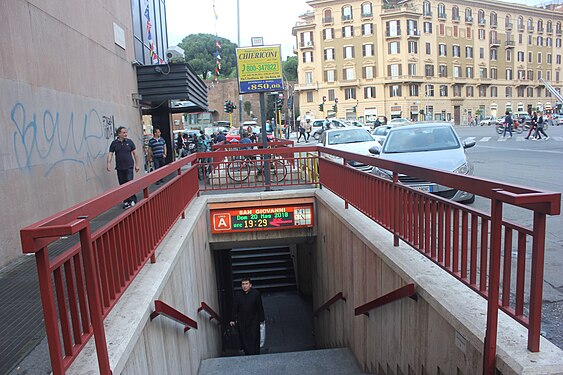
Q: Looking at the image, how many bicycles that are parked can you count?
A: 1